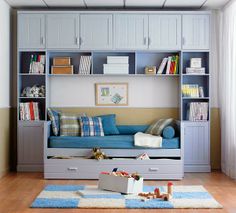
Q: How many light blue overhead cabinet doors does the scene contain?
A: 6